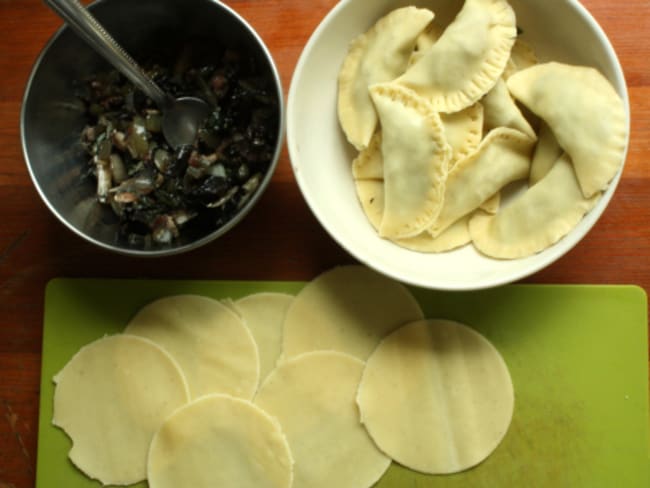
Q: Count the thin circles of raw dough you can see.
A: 7